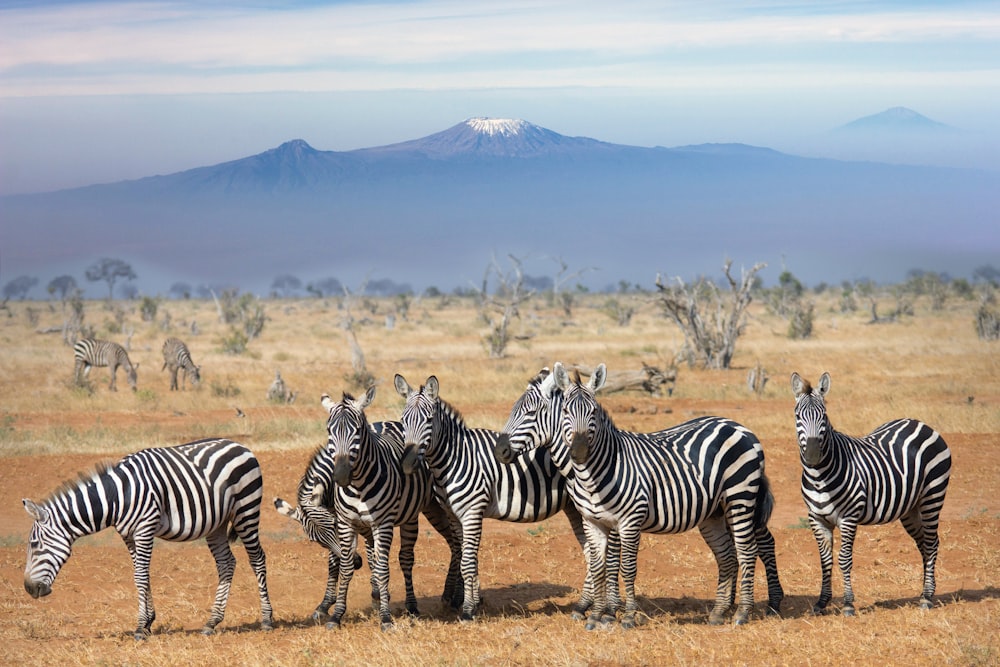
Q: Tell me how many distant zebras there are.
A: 2